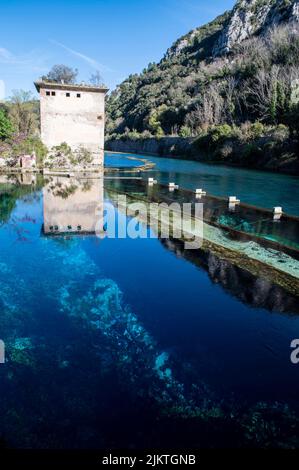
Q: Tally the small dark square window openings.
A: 4